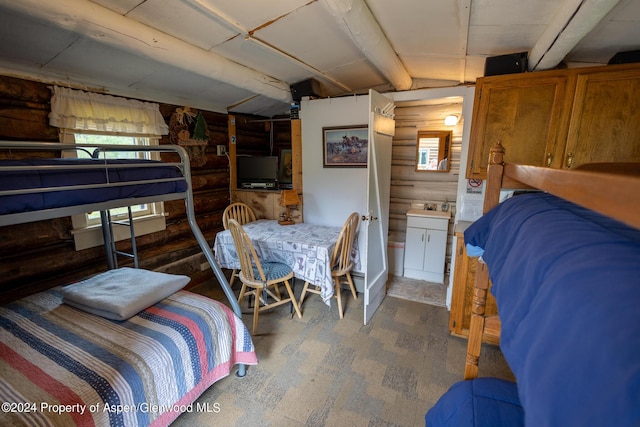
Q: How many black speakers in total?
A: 2